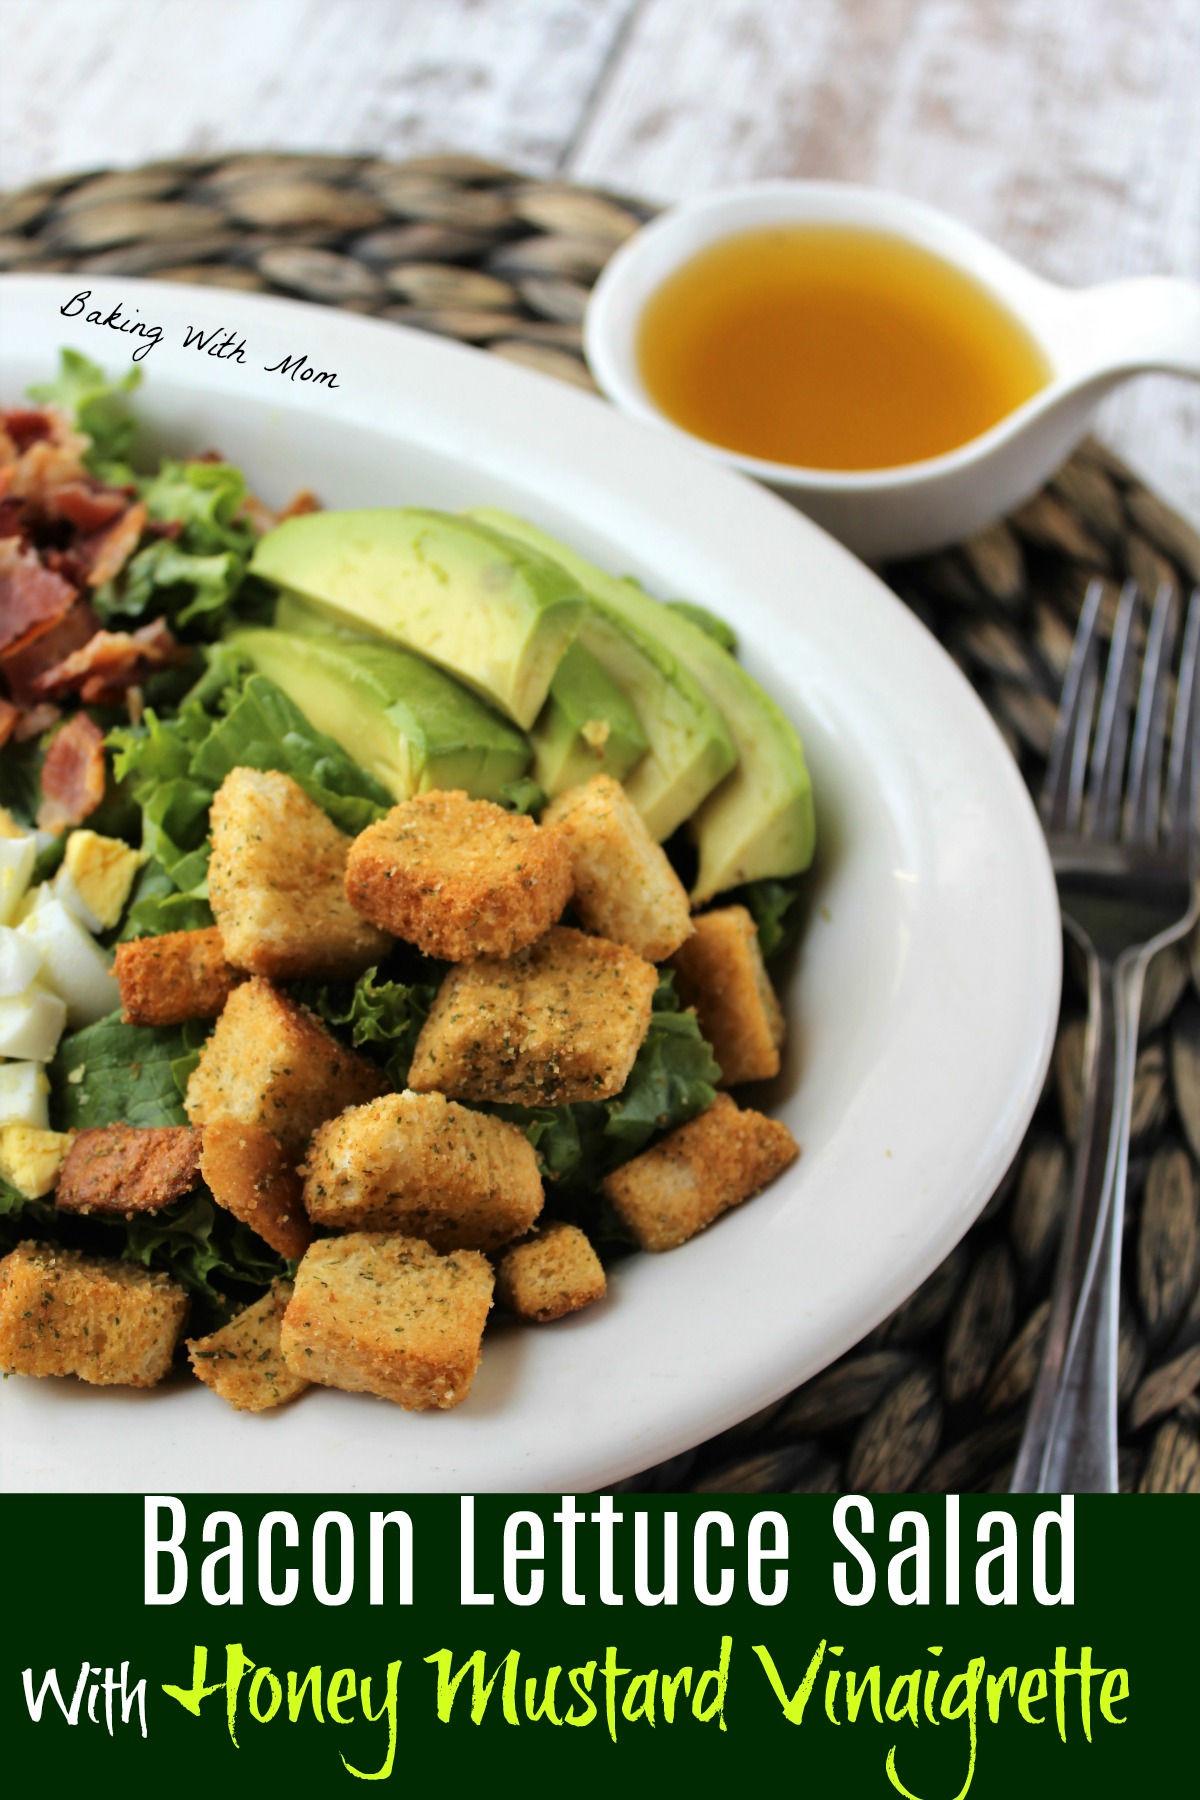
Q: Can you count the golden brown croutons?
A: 15